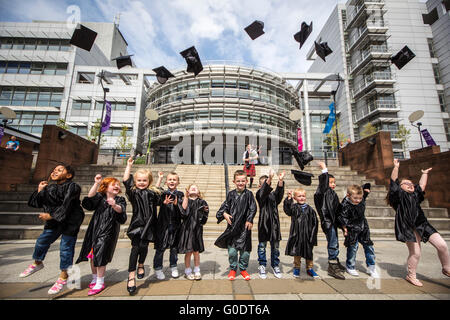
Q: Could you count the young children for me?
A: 11